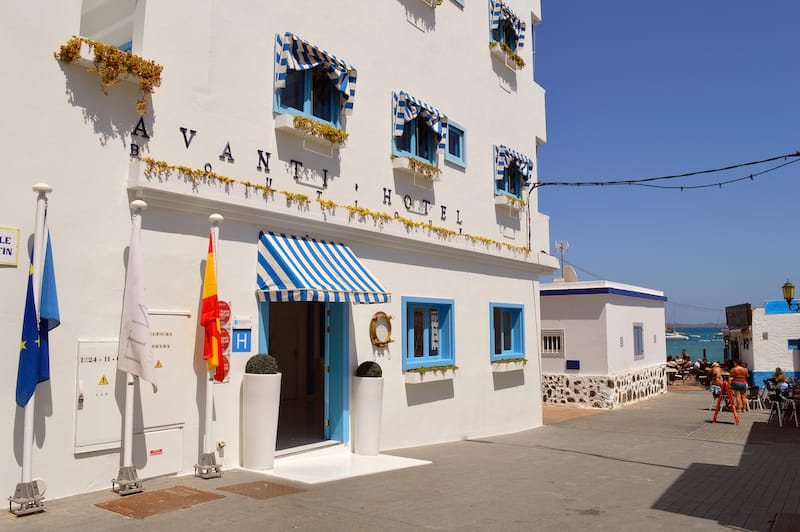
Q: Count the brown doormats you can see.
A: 2